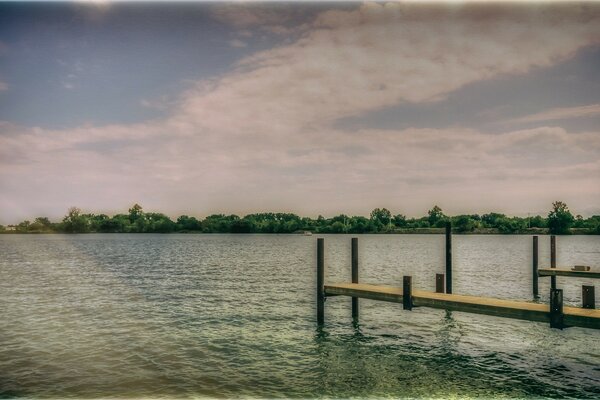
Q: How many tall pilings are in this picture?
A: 5